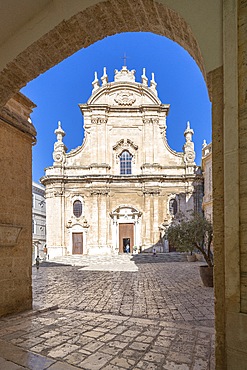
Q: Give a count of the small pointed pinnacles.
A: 6